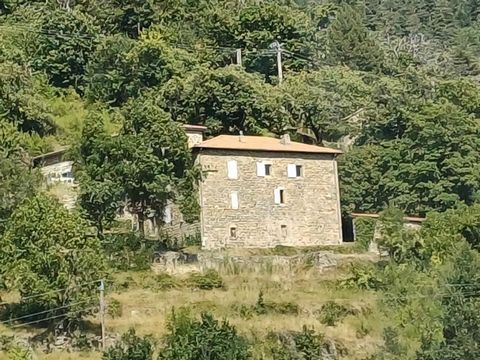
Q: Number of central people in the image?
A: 0